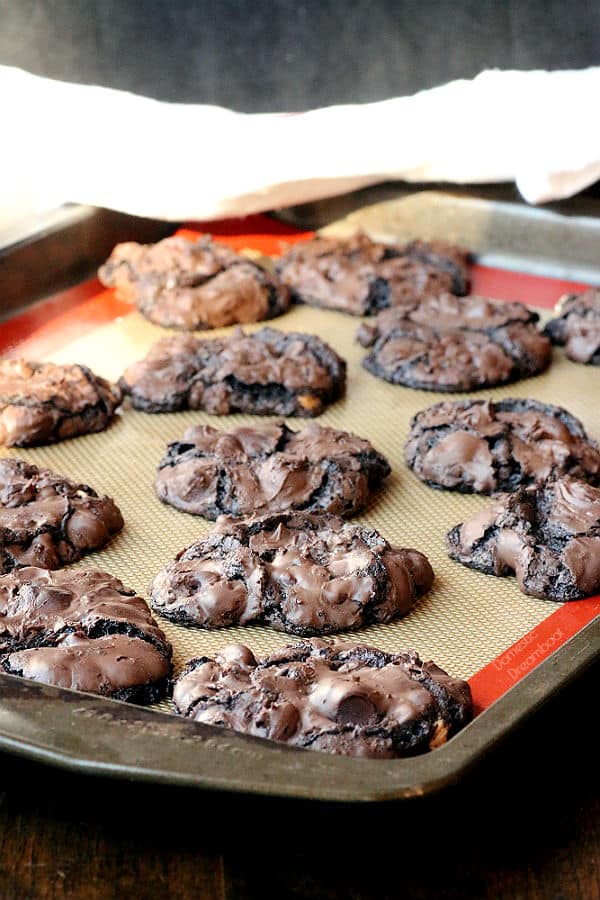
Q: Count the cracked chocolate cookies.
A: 13